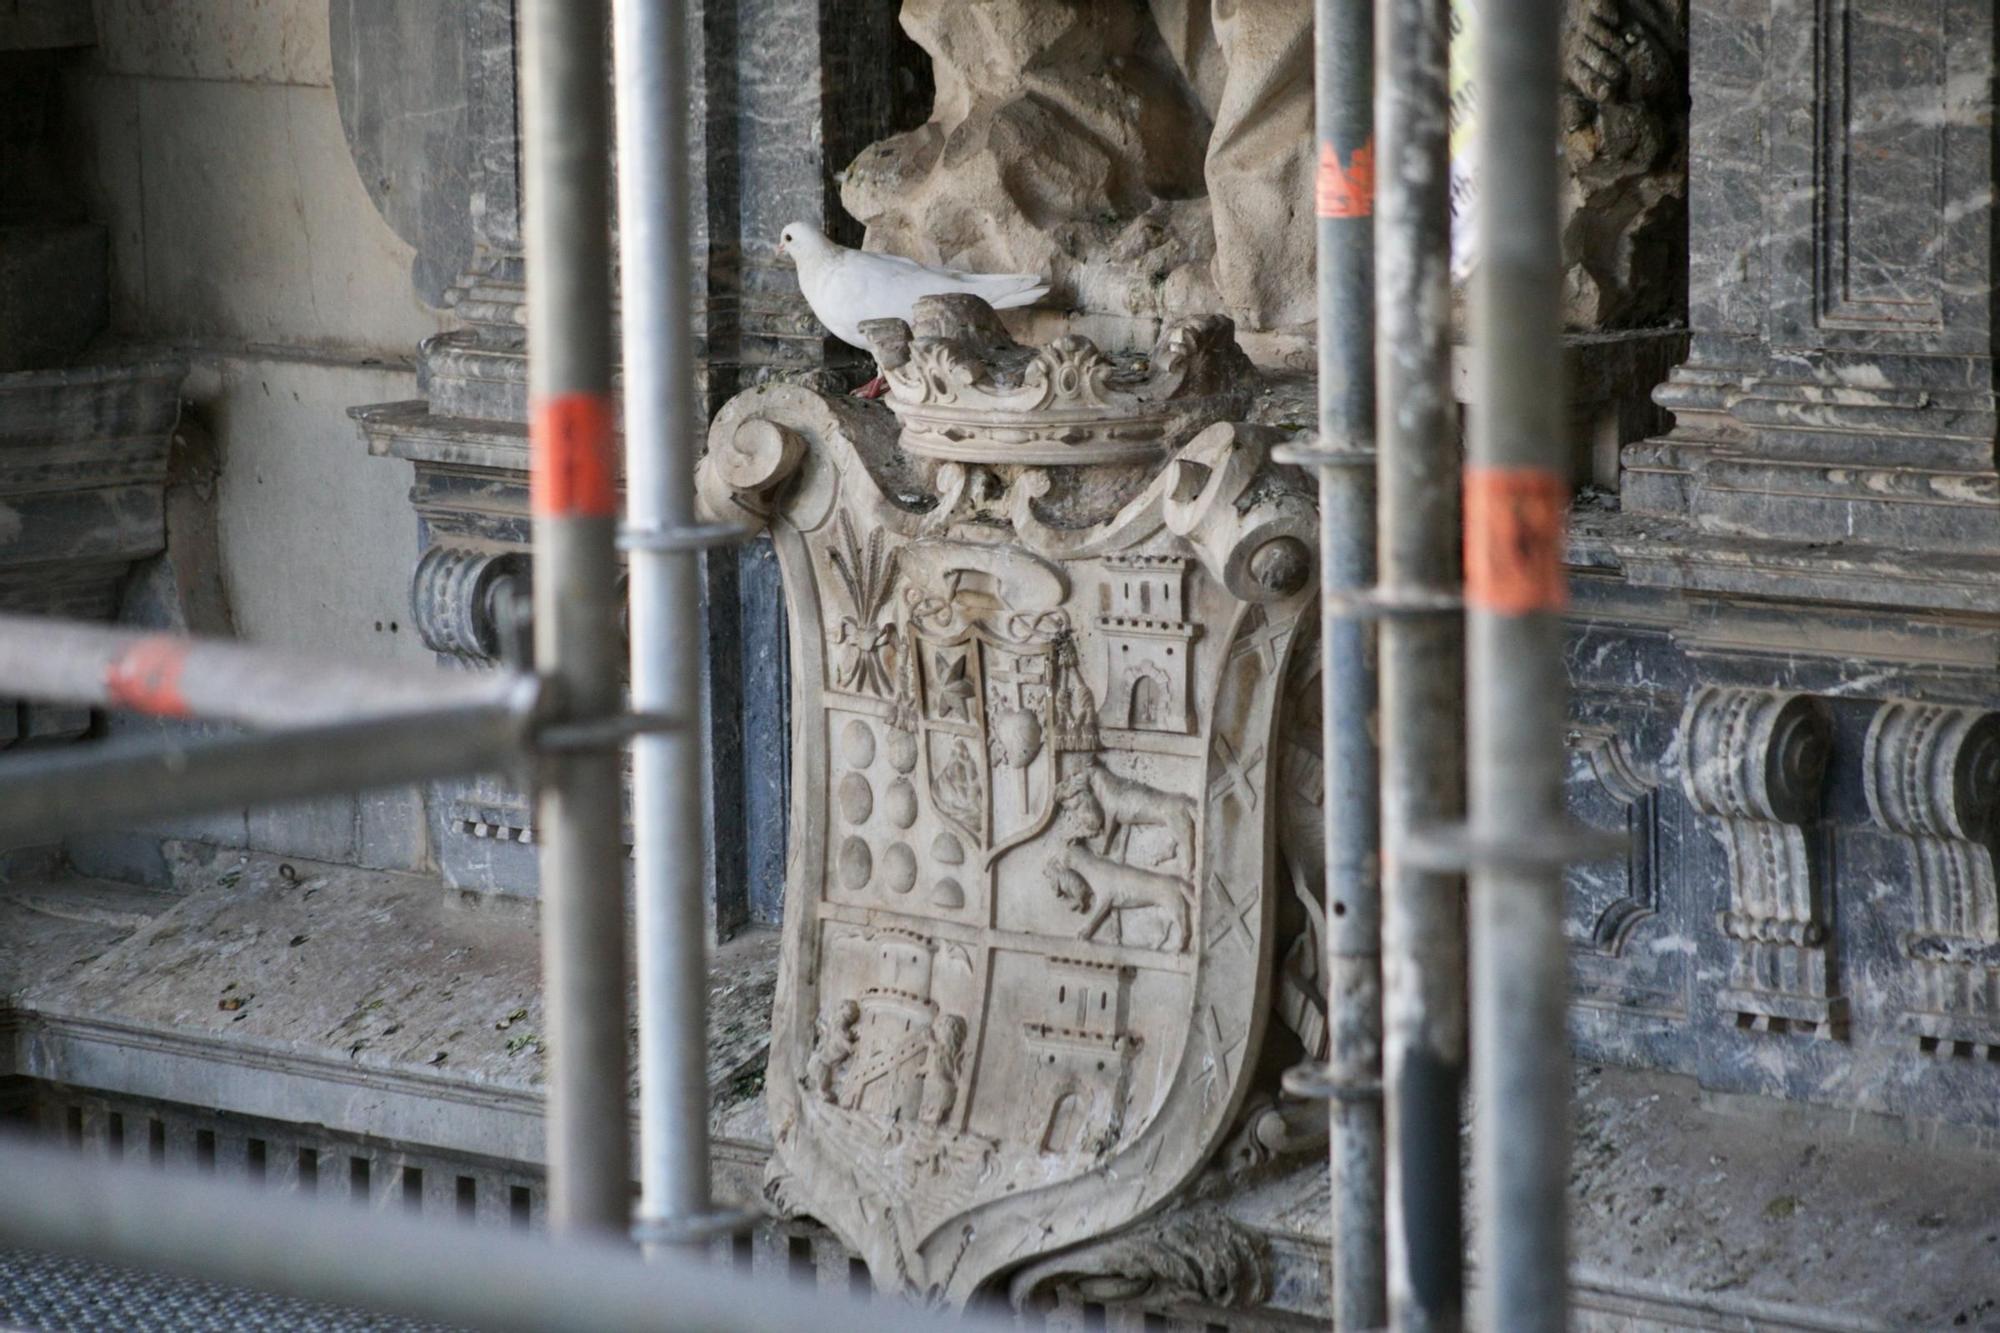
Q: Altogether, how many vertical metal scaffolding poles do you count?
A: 5